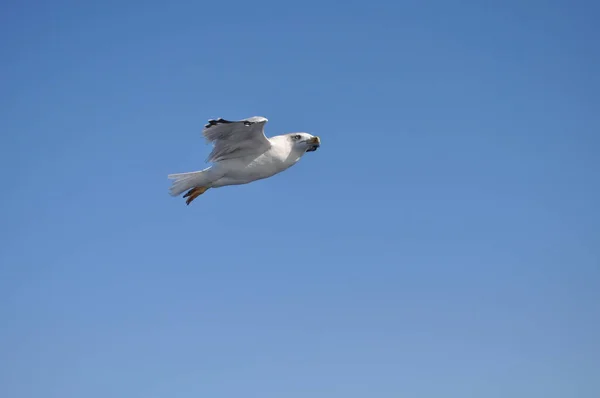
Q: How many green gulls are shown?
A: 0